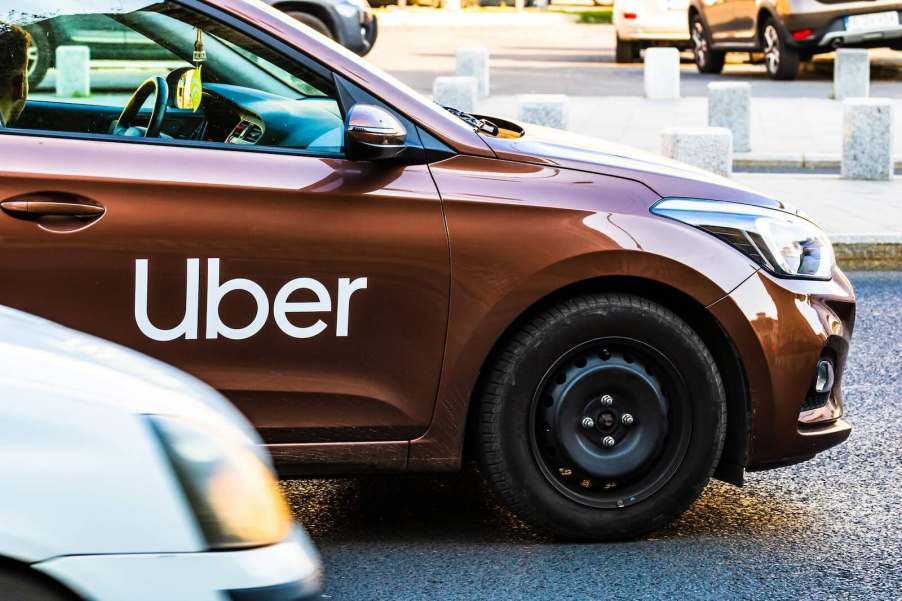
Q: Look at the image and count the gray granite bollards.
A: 9